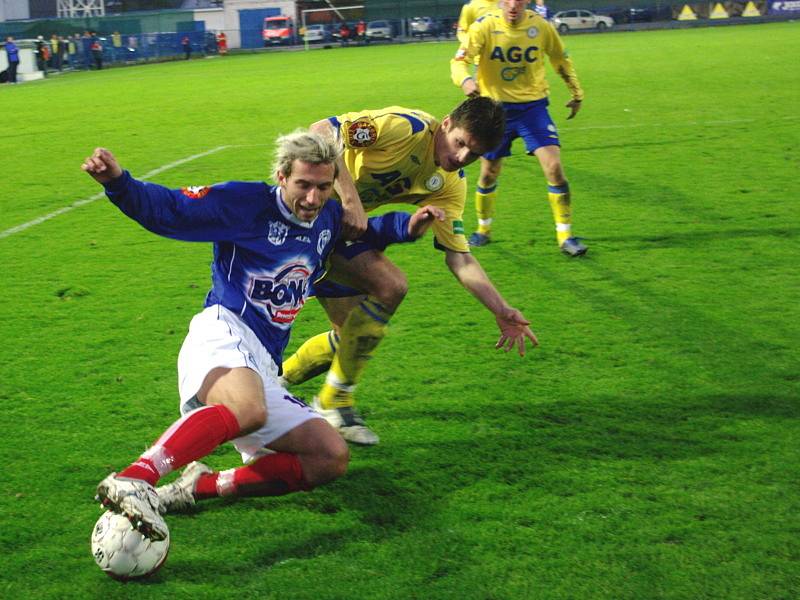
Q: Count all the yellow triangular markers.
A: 3